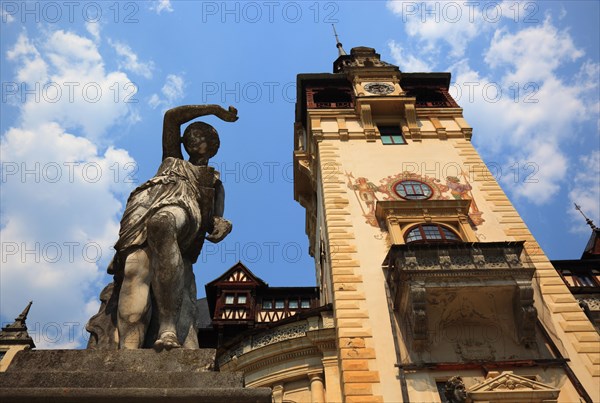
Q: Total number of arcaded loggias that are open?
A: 2